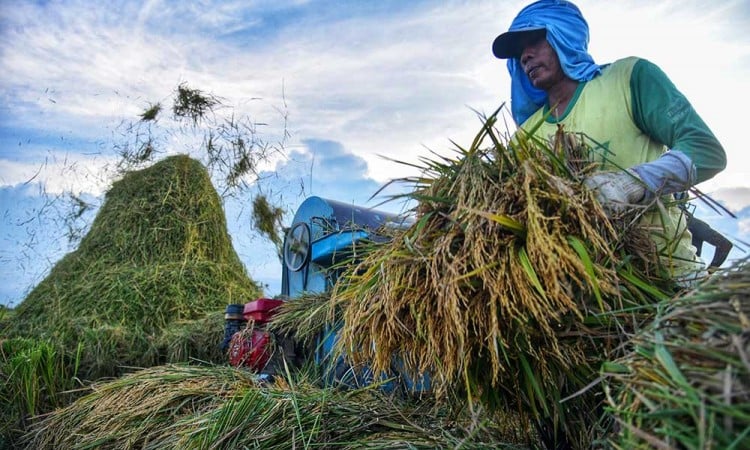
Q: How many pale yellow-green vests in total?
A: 1